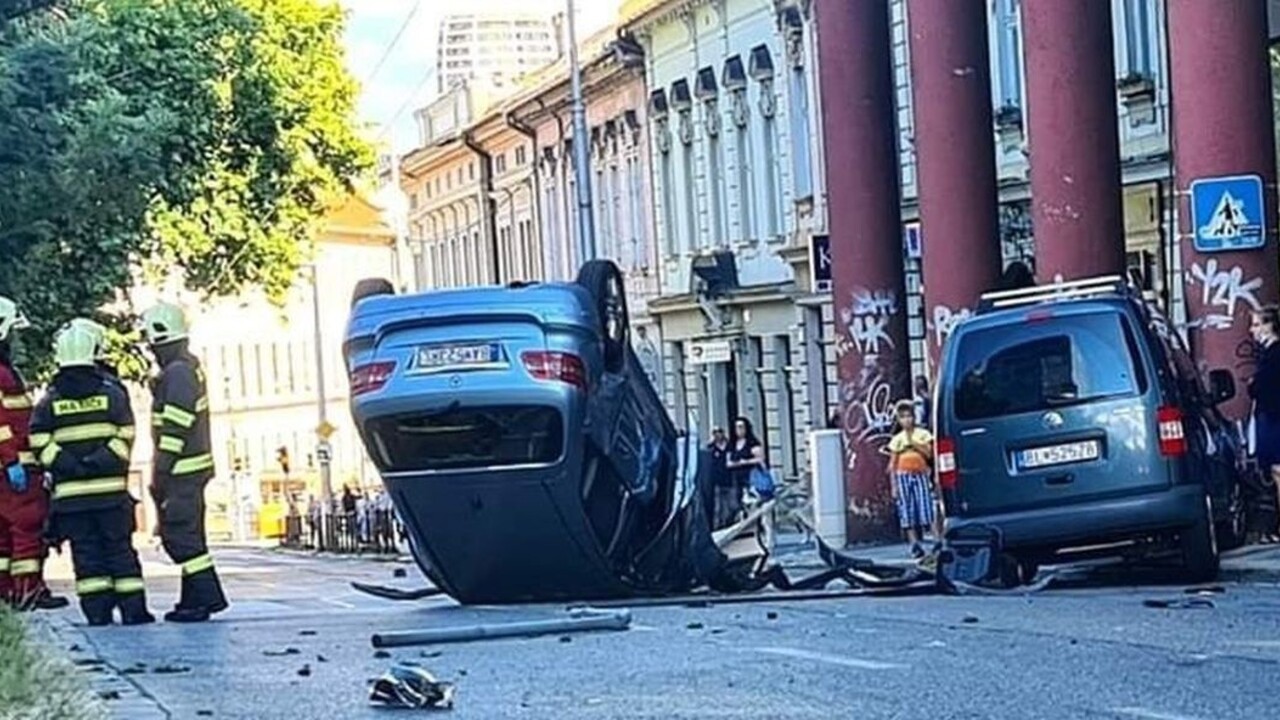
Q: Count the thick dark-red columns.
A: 4